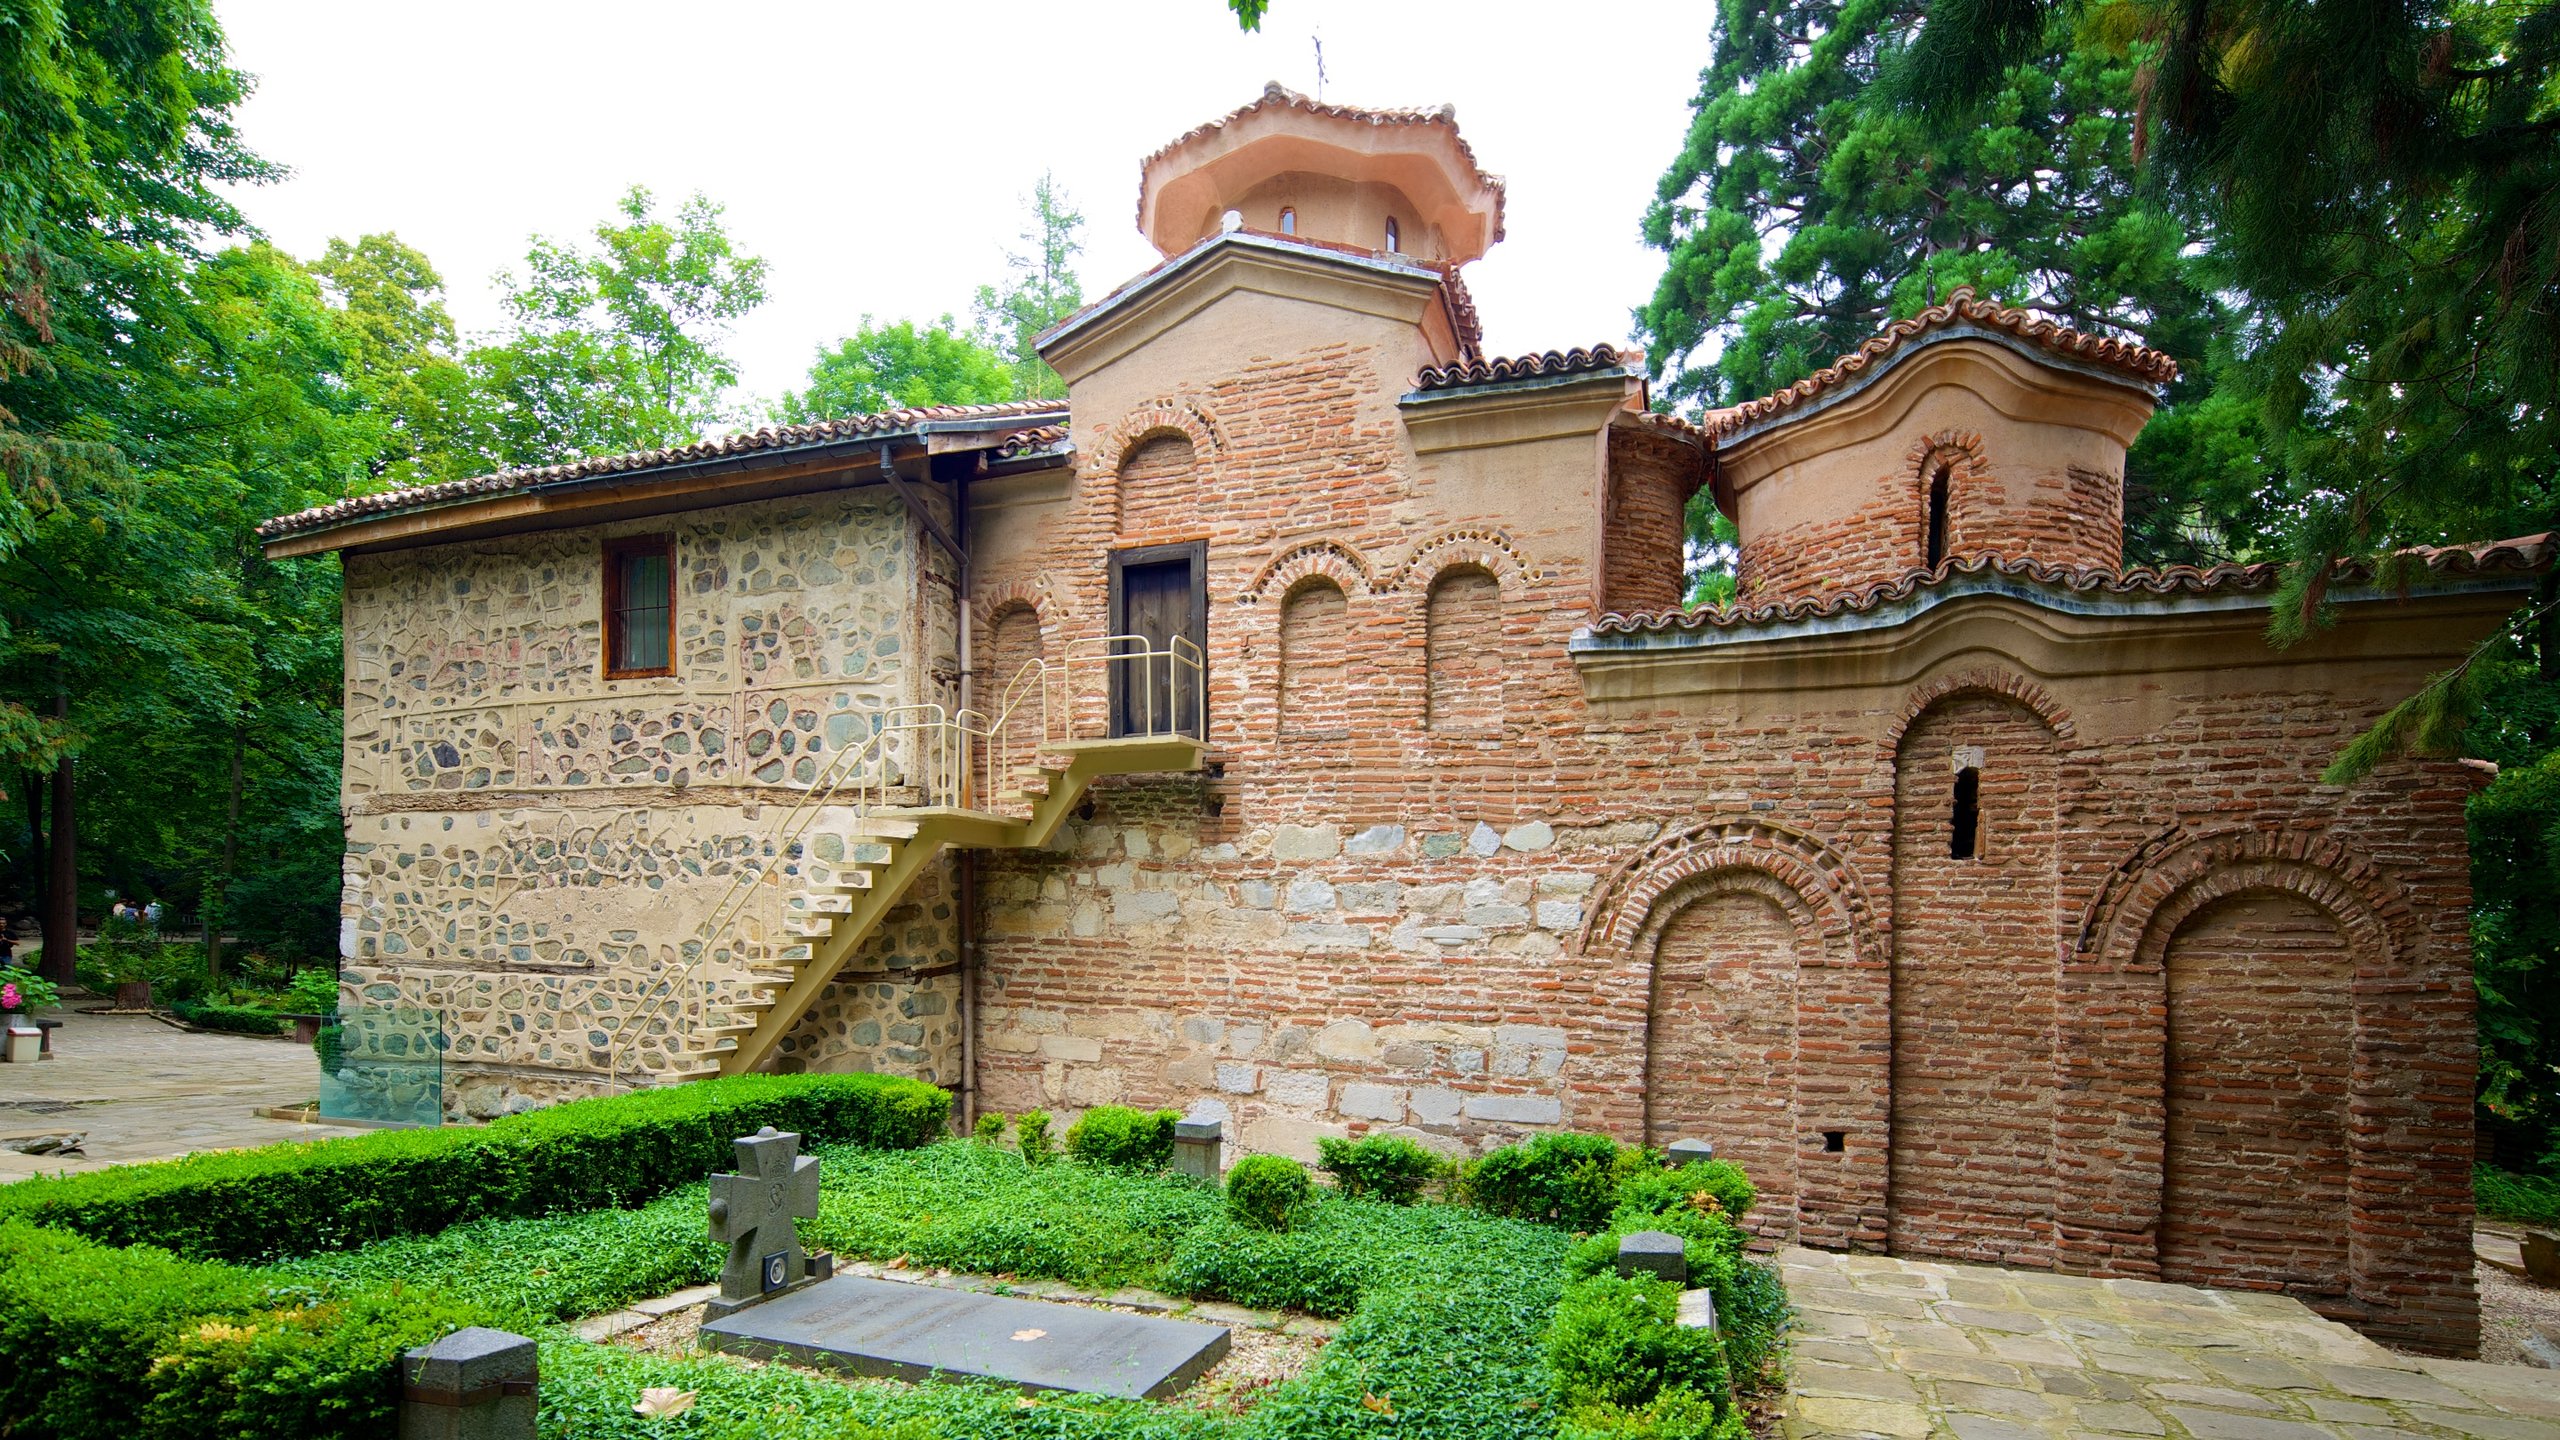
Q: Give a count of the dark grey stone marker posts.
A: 4